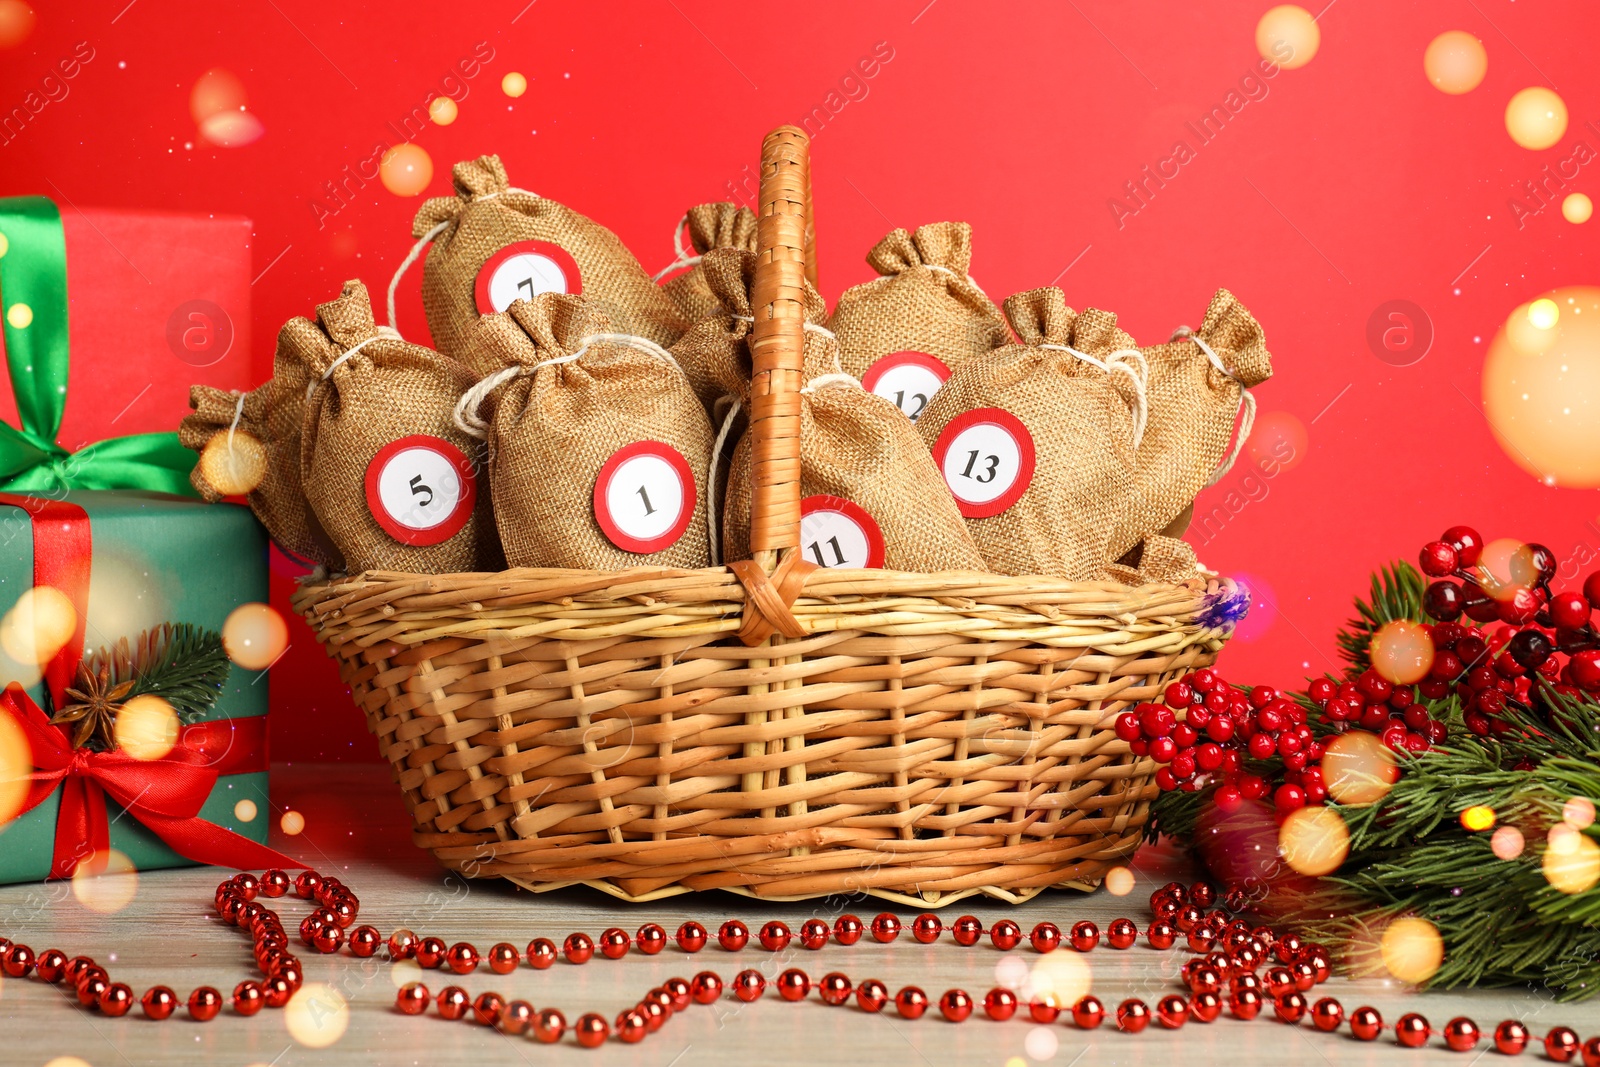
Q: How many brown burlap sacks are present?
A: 11